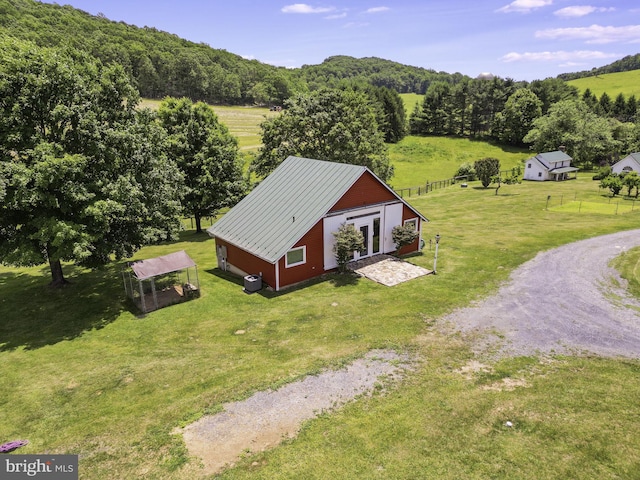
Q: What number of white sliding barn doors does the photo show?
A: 2